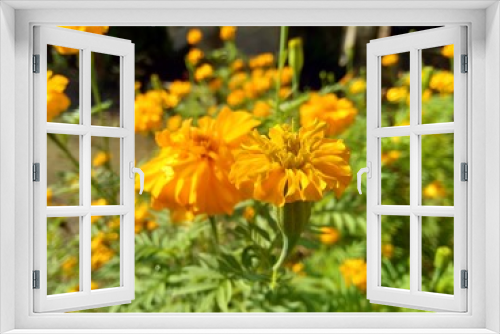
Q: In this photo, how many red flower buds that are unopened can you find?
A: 0